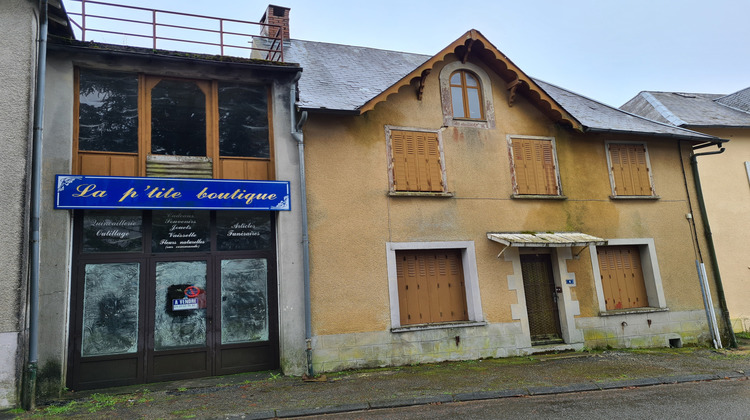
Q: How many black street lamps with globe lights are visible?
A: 0